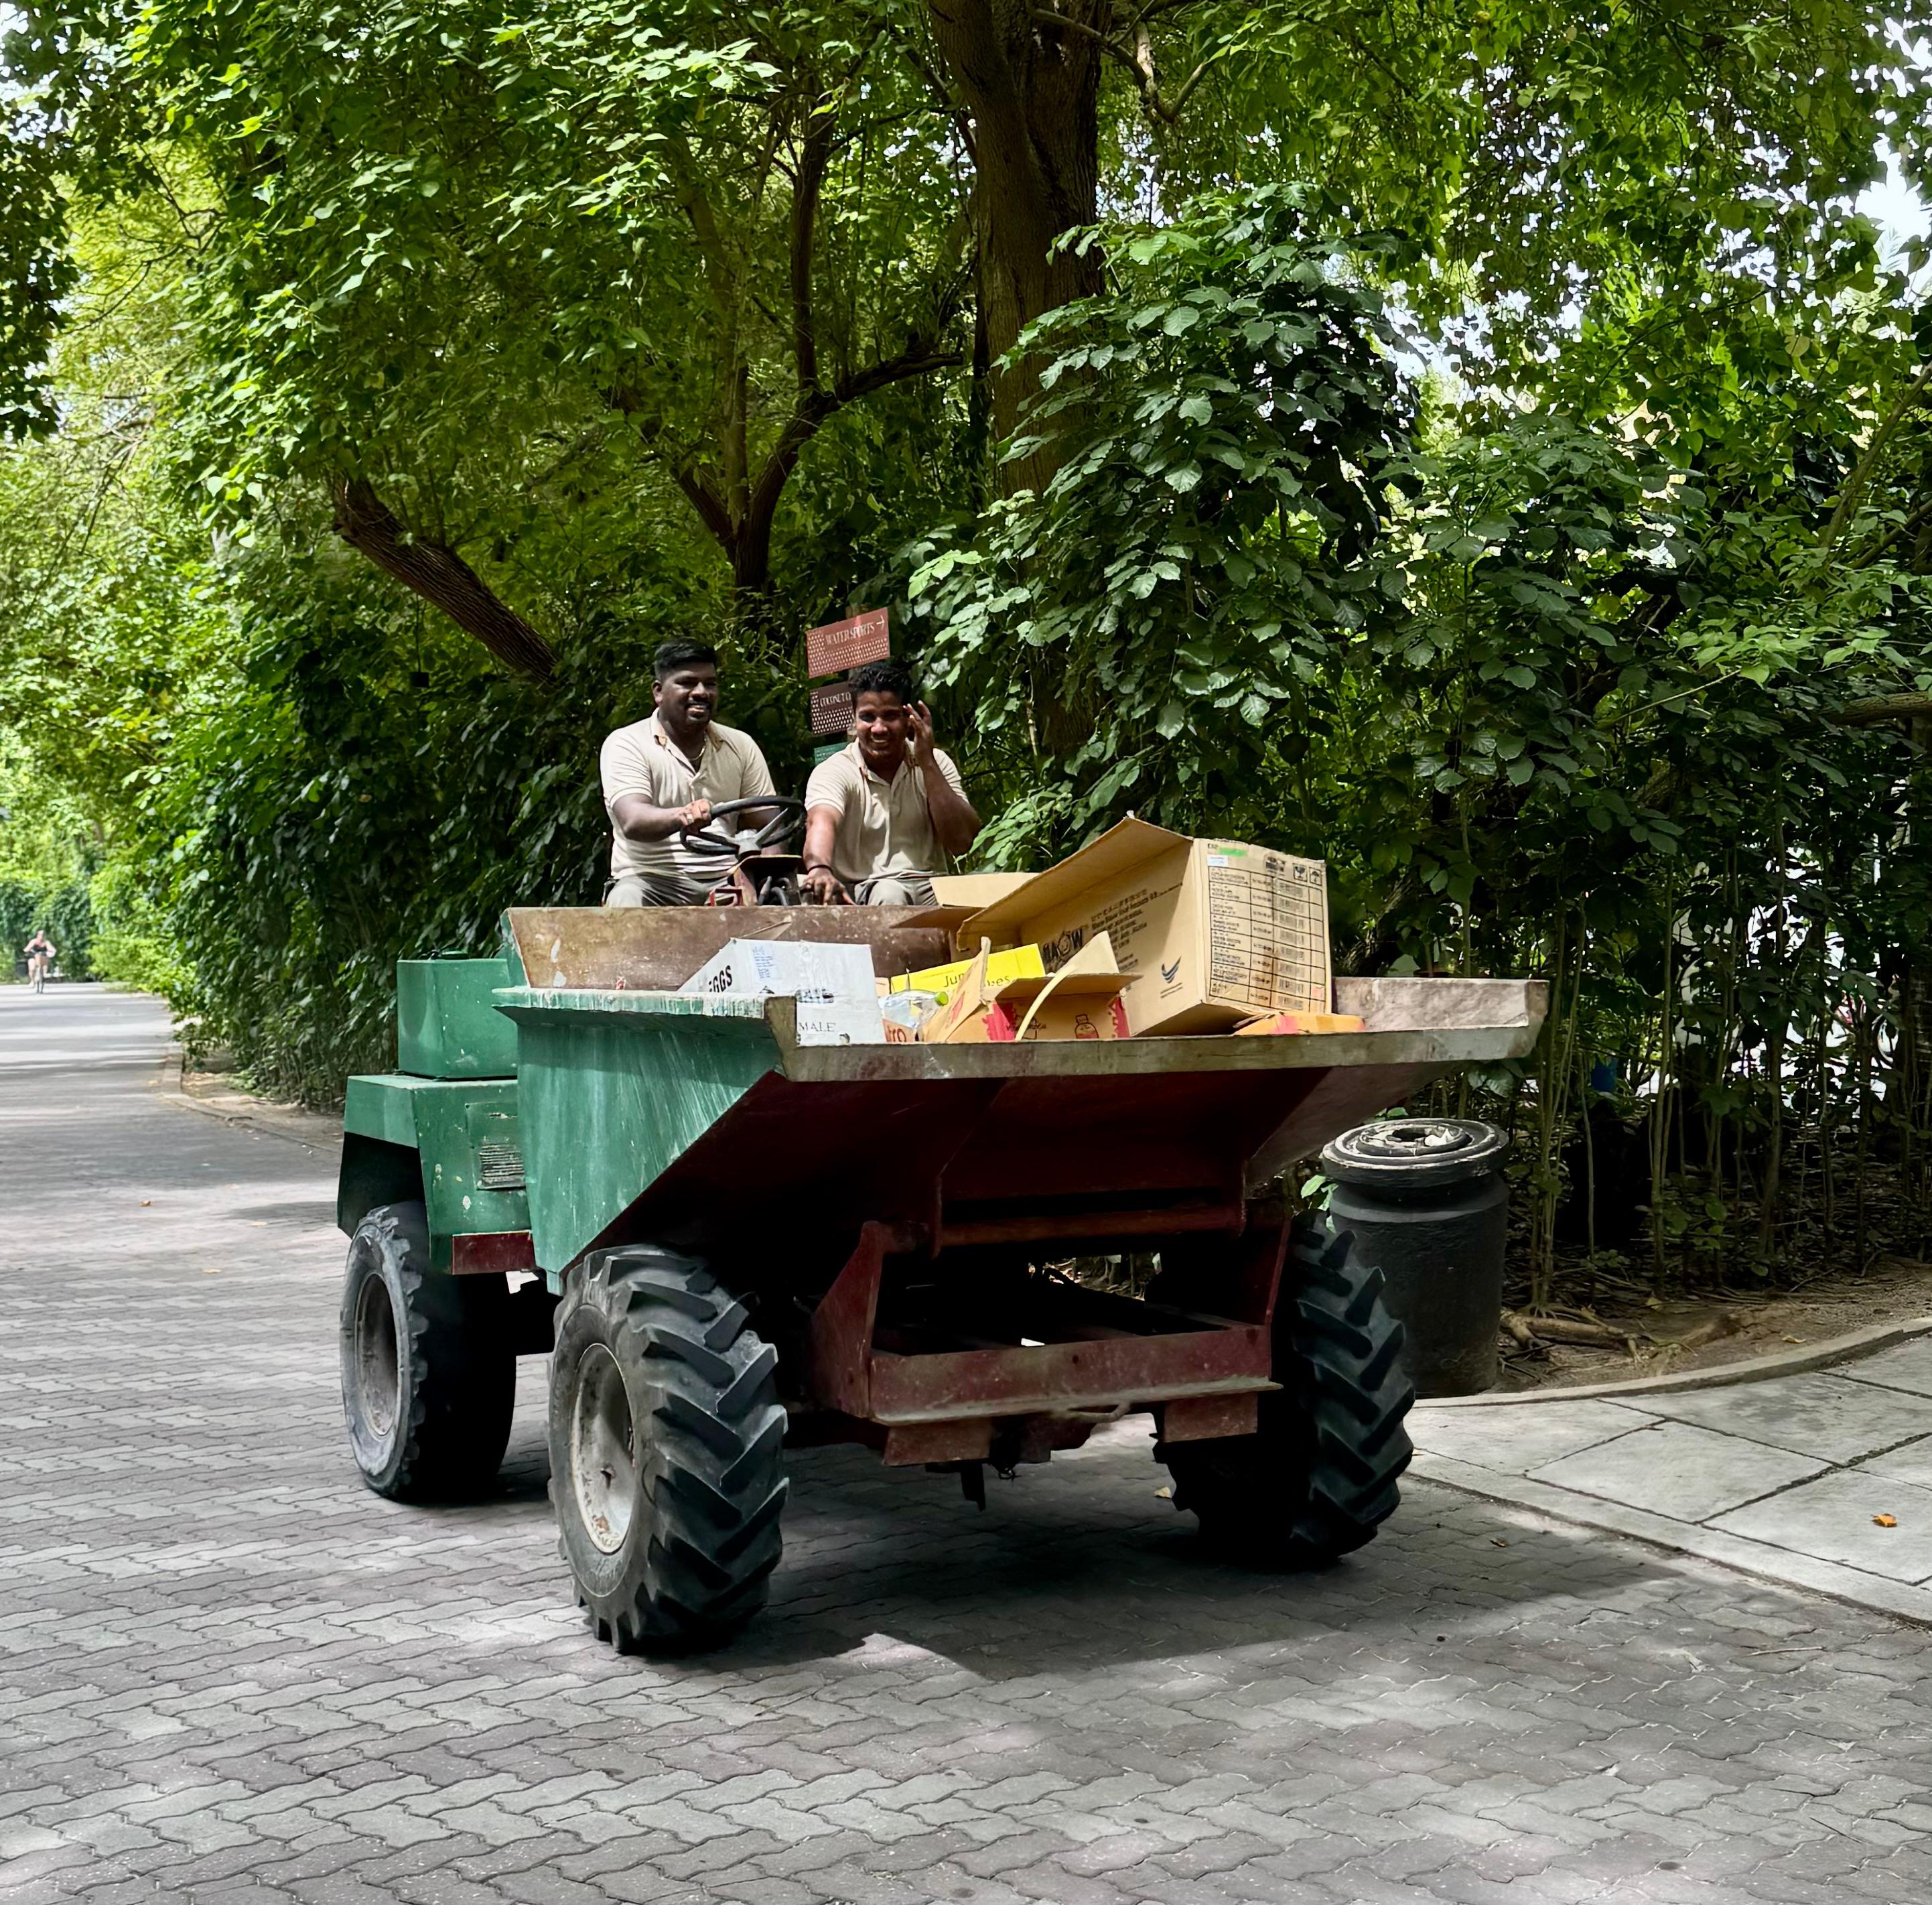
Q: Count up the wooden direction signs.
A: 3